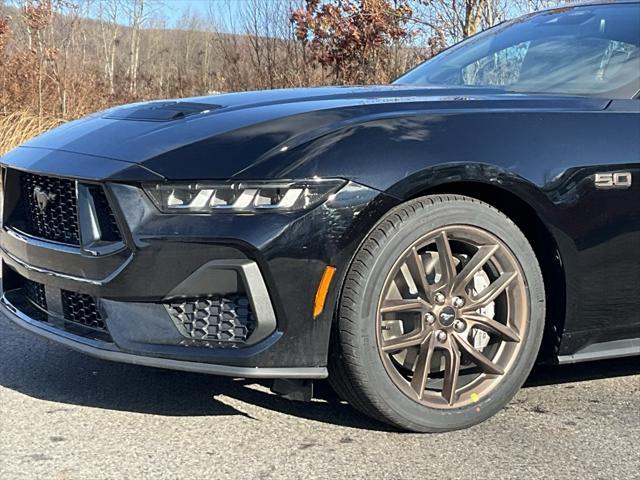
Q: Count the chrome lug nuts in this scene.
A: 5